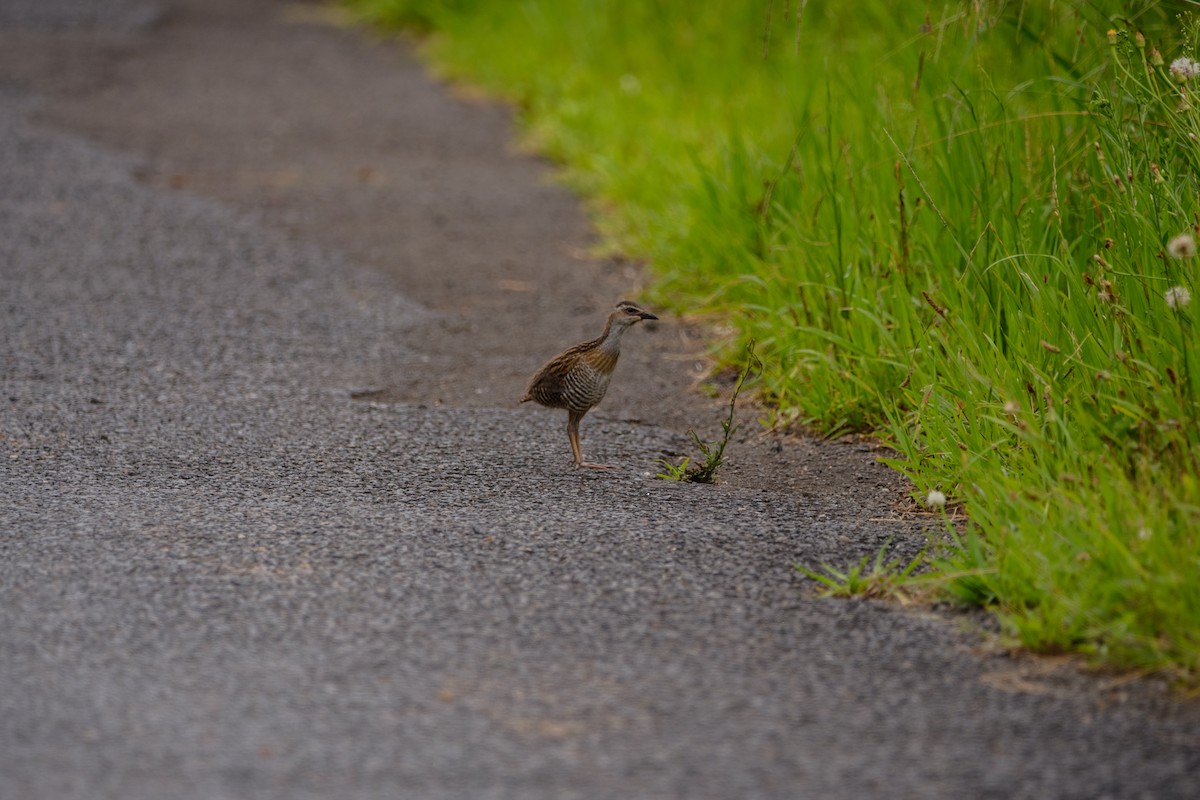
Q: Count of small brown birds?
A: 1